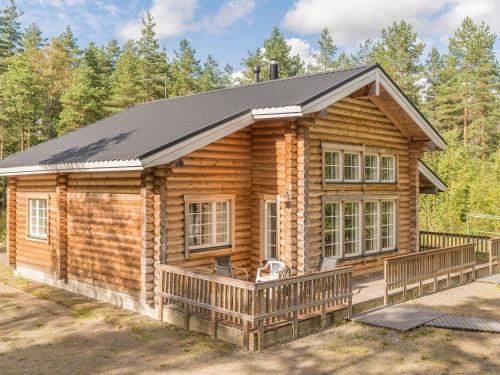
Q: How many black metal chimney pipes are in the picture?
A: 2